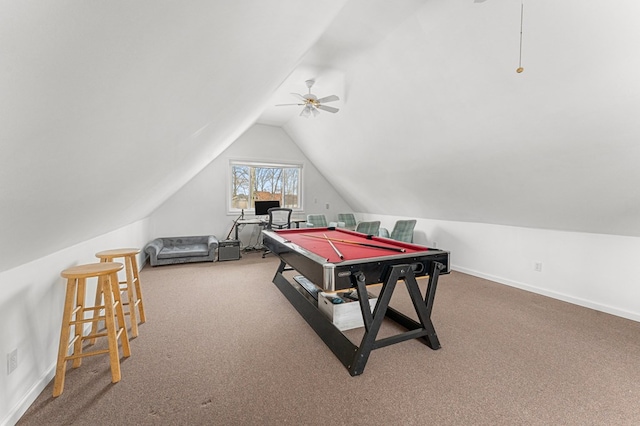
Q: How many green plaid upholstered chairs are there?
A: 4